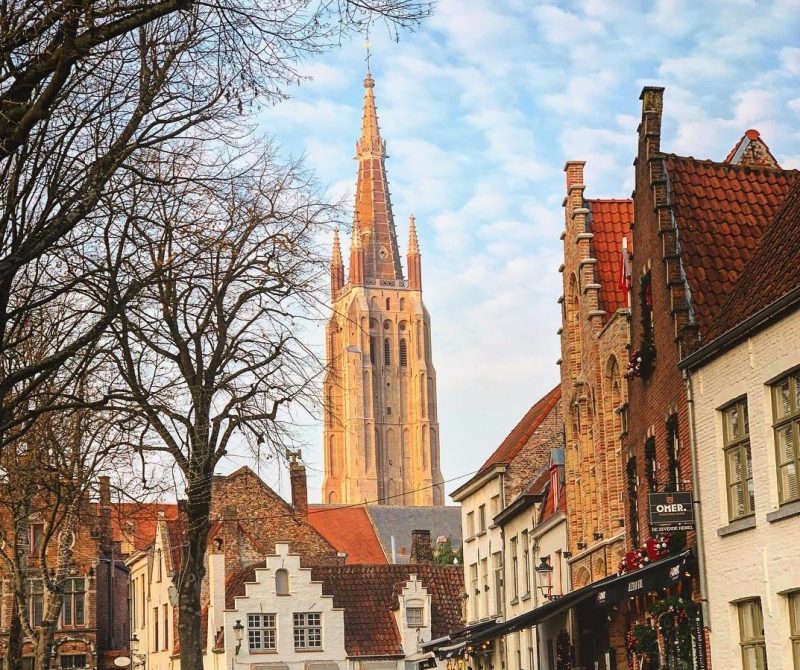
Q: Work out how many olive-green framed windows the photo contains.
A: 4